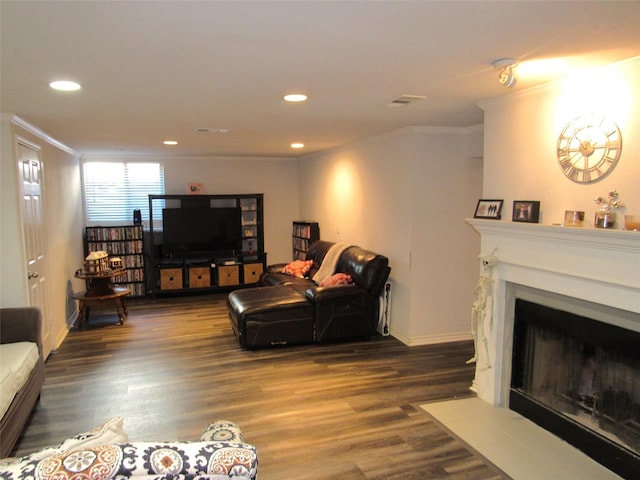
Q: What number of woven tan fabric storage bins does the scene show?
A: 4